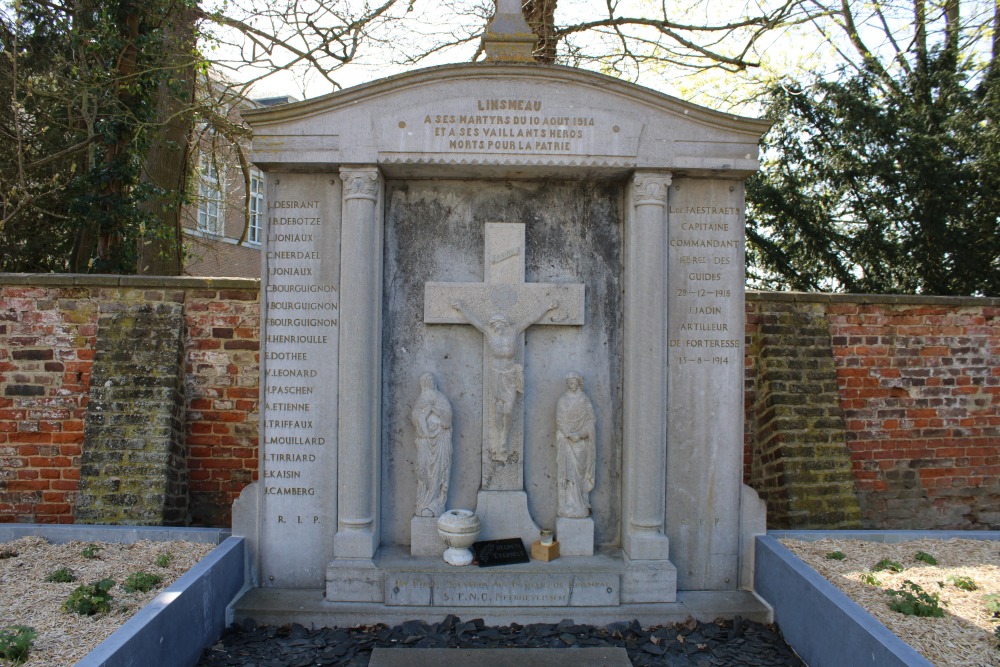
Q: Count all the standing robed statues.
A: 2